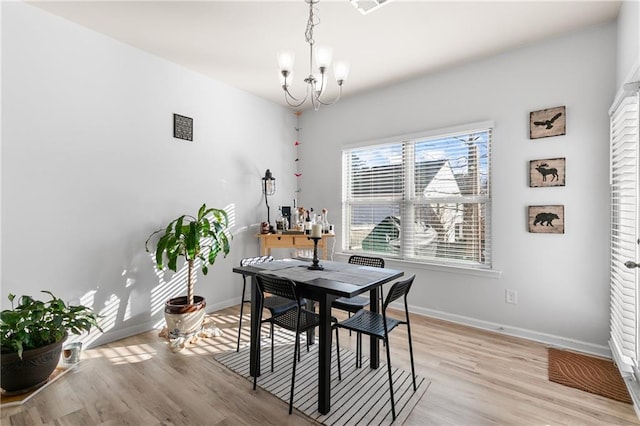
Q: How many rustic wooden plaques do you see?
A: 3